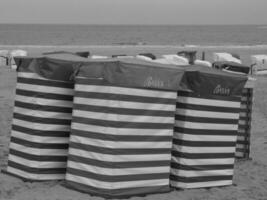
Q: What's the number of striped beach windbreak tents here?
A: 3